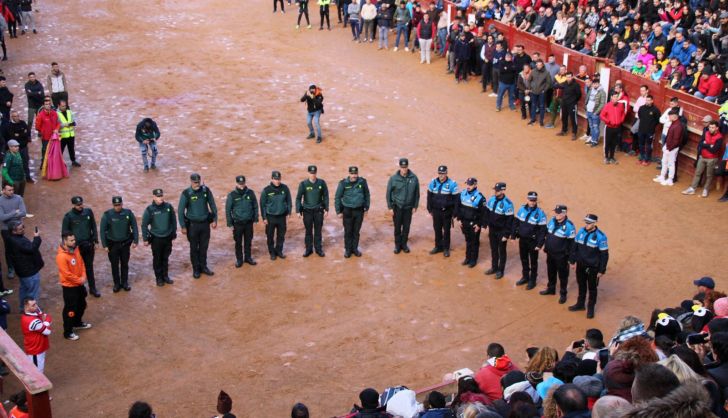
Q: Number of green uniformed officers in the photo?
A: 9